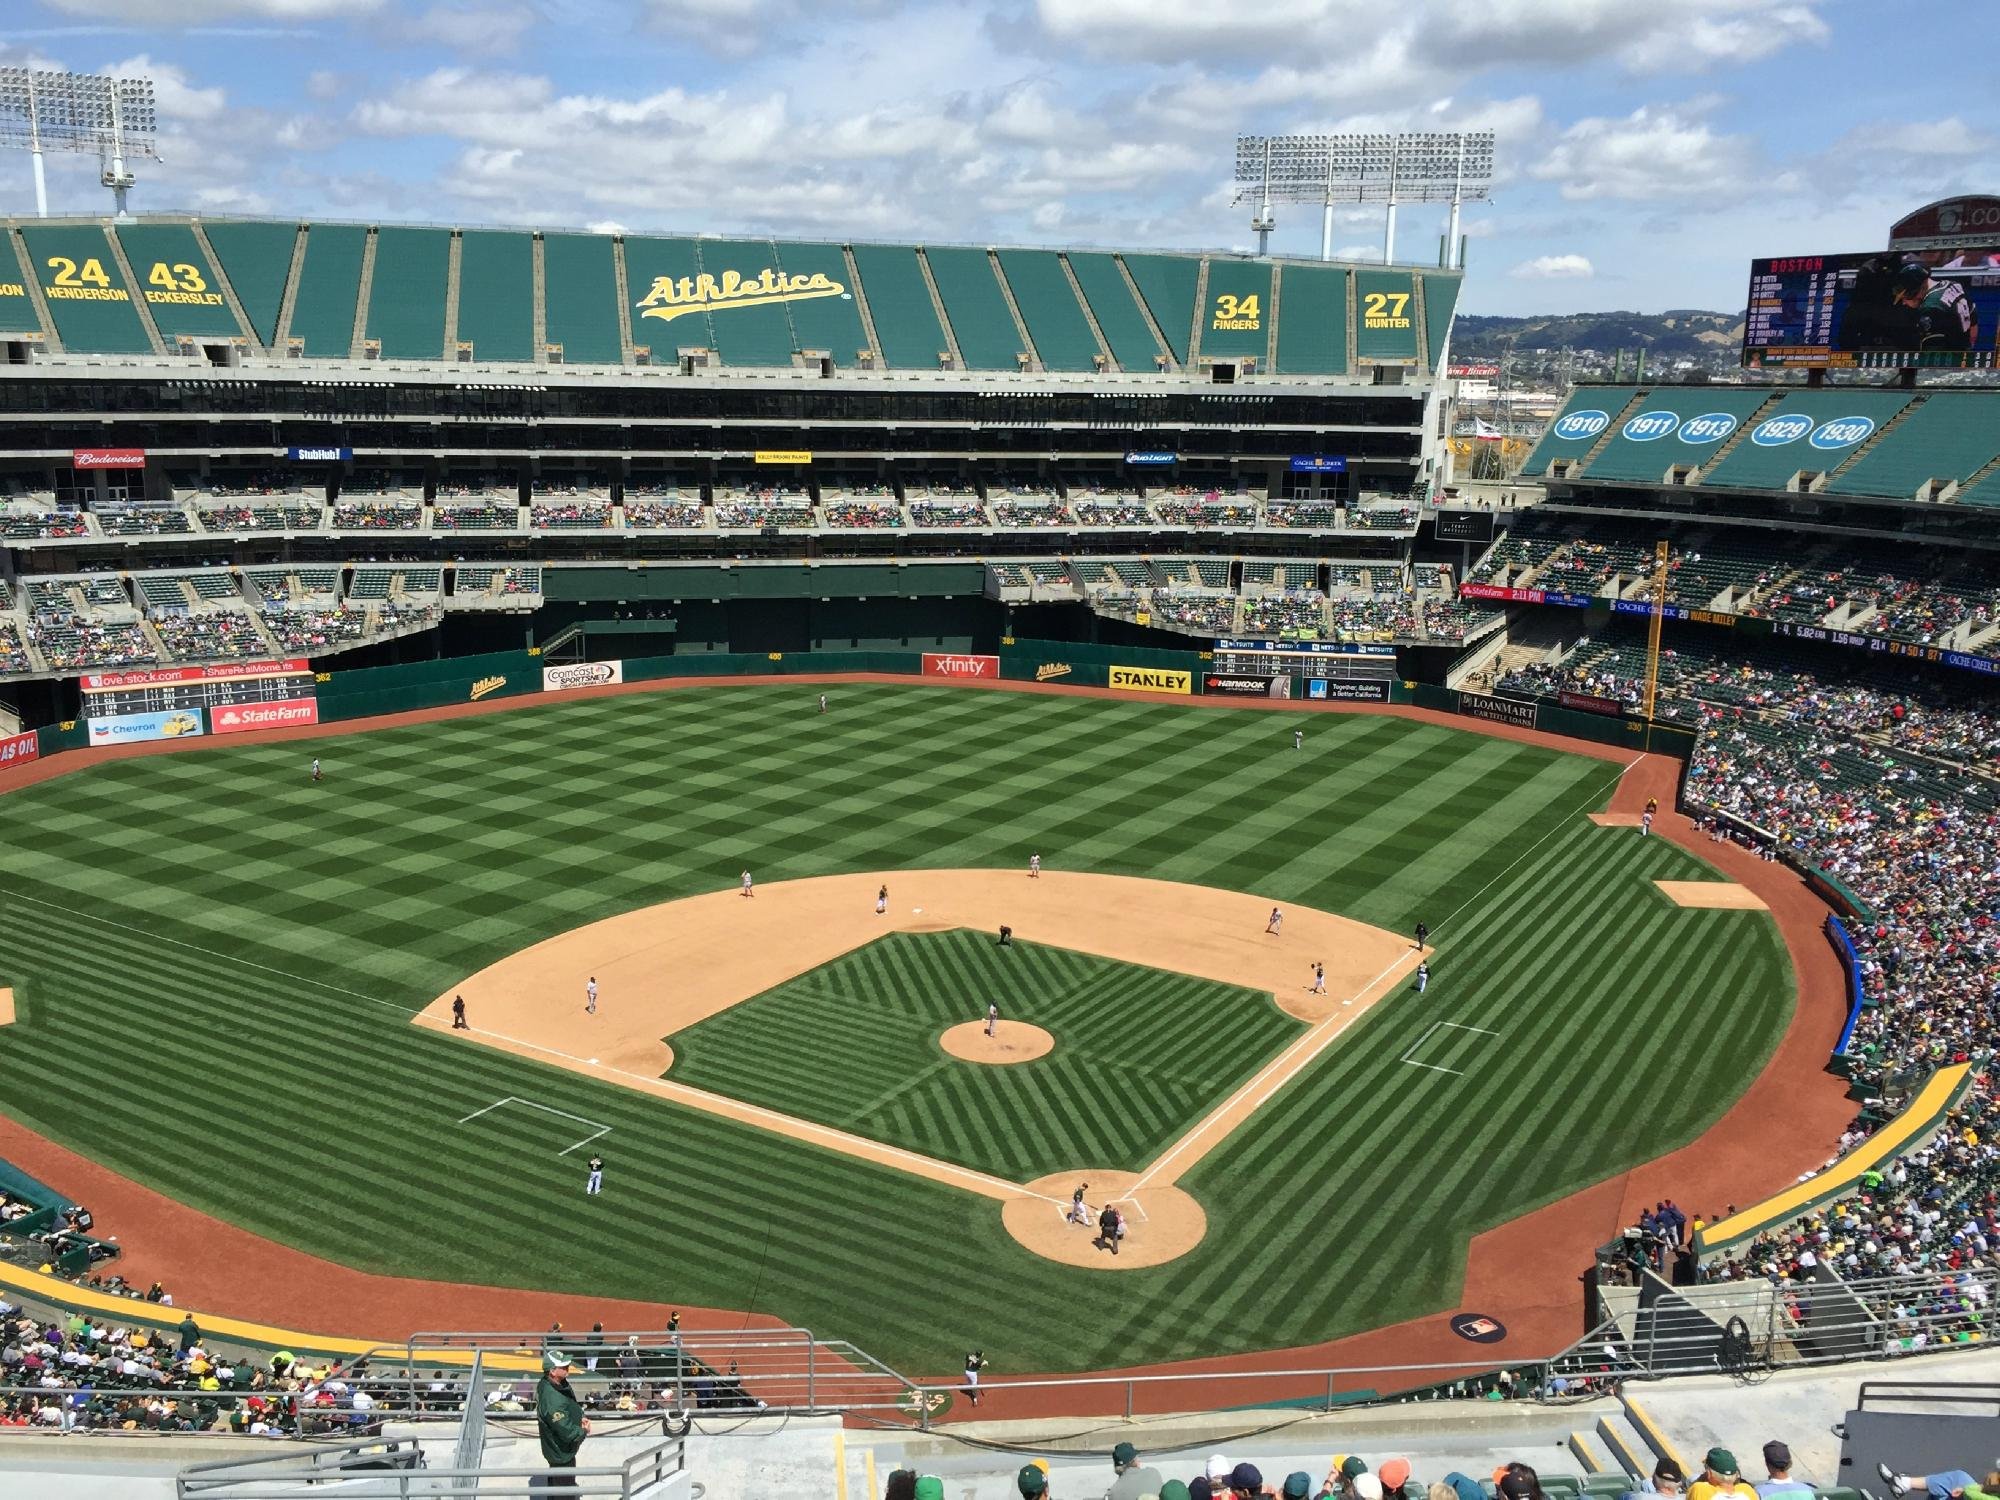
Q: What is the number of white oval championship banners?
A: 5